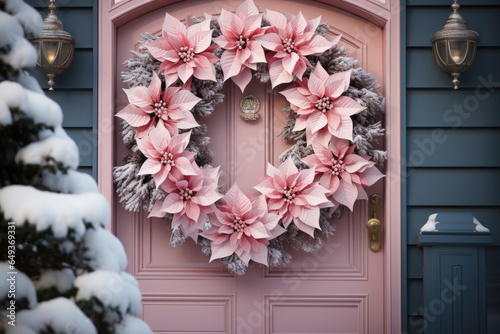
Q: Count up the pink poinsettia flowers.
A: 10